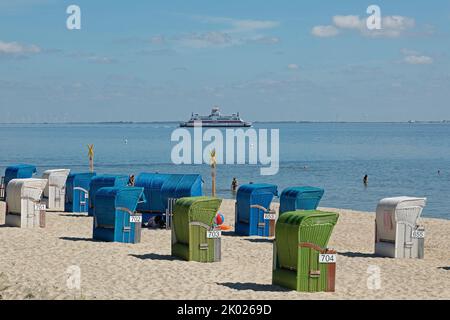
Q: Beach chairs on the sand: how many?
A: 12